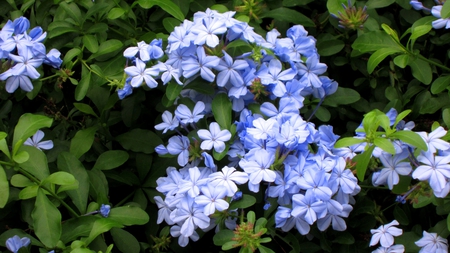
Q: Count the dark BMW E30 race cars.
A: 0